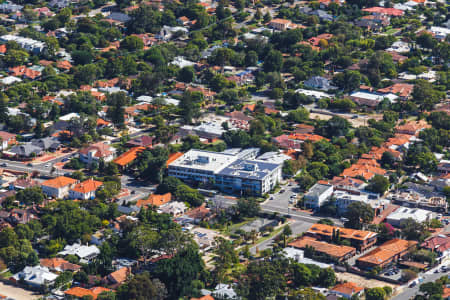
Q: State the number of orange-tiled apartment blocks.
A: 3